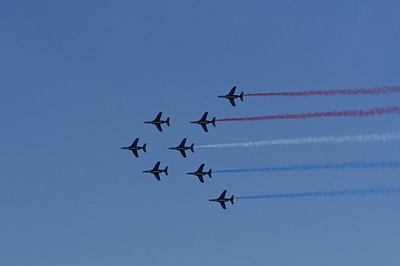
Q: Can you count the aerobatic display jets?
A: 8